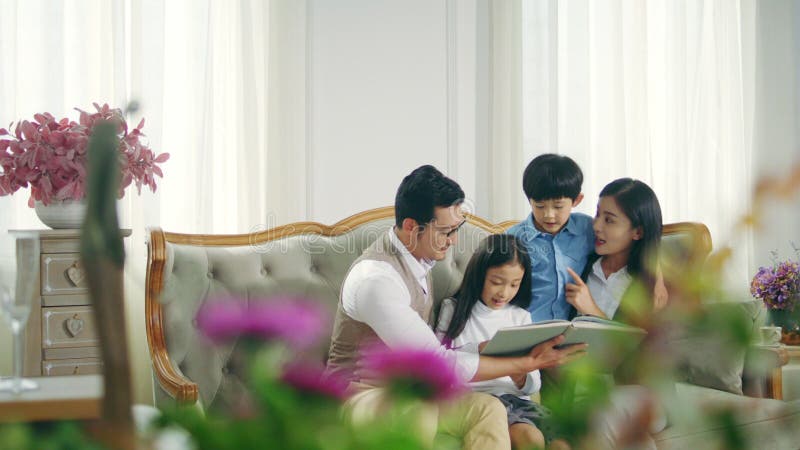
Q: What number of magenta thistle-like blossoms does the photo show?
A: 3